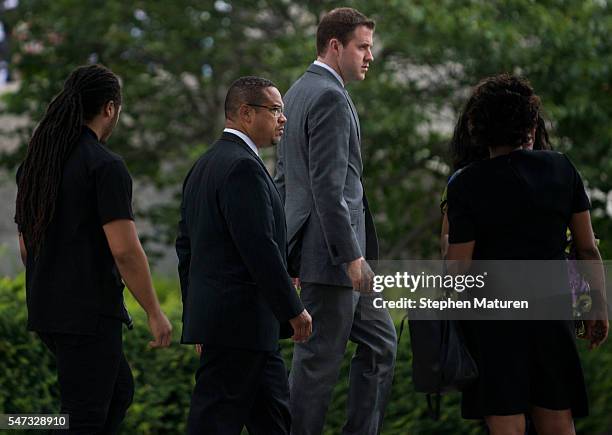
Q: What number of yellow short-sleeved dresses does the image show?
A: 0